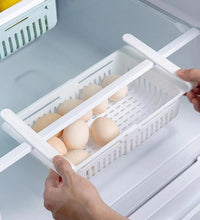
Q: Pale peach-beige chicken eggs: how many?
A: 8